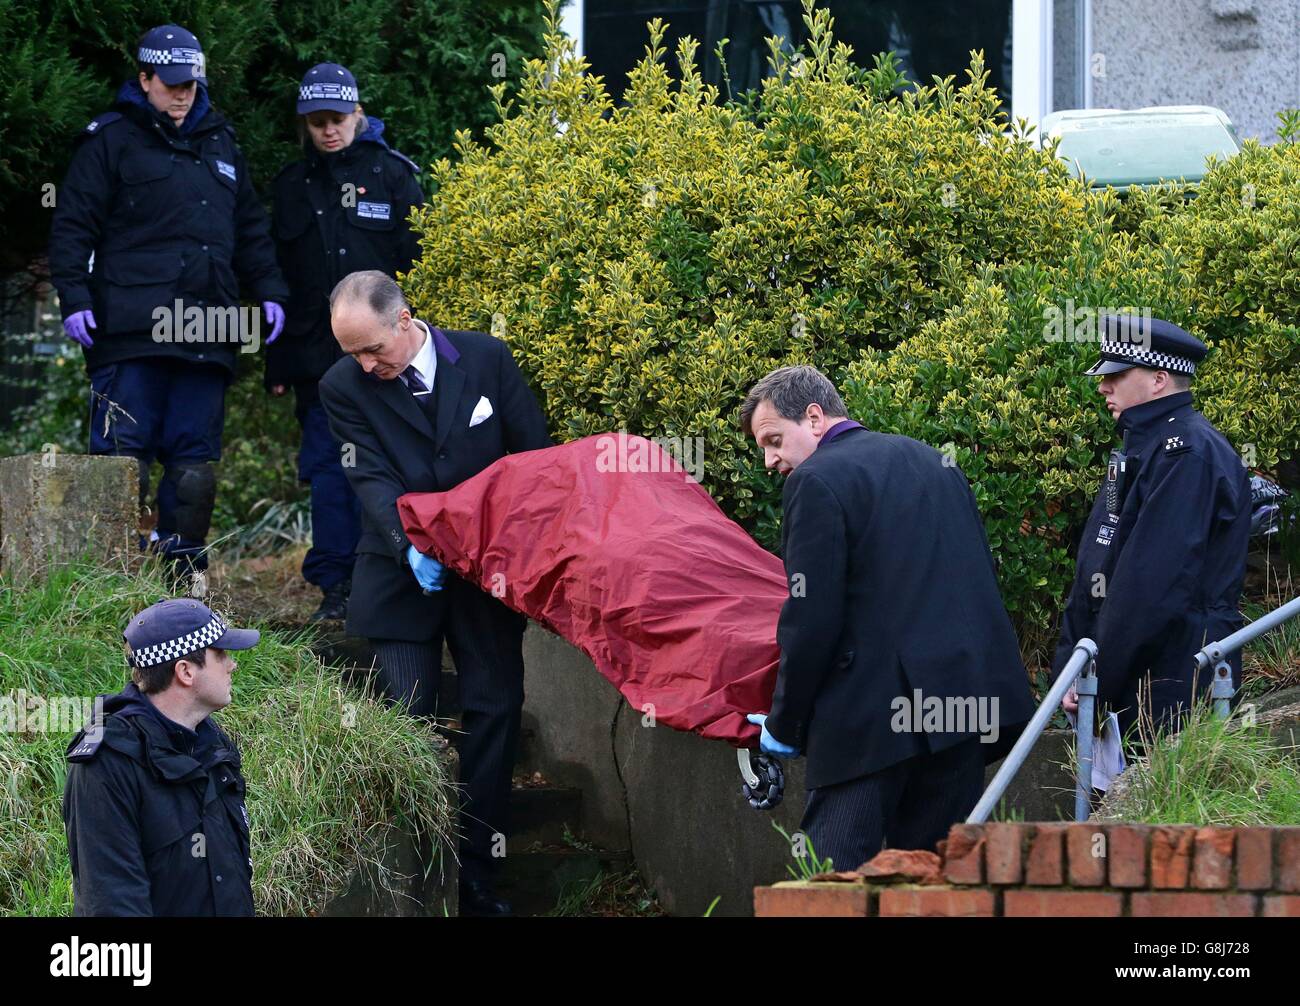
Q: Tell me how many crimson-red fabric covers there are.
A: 1